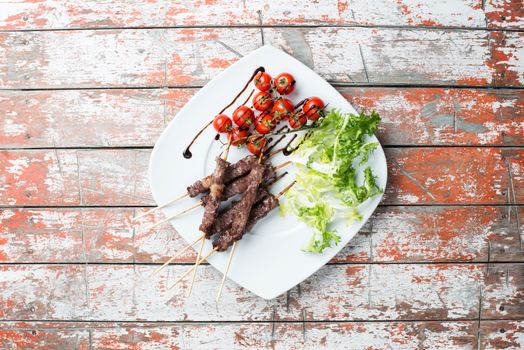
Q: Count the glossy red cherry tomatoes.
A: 11